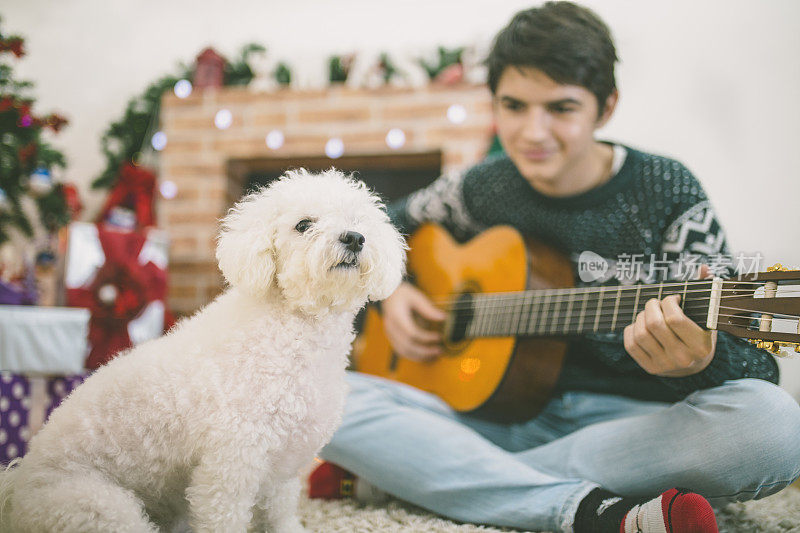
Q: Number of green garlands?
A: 1